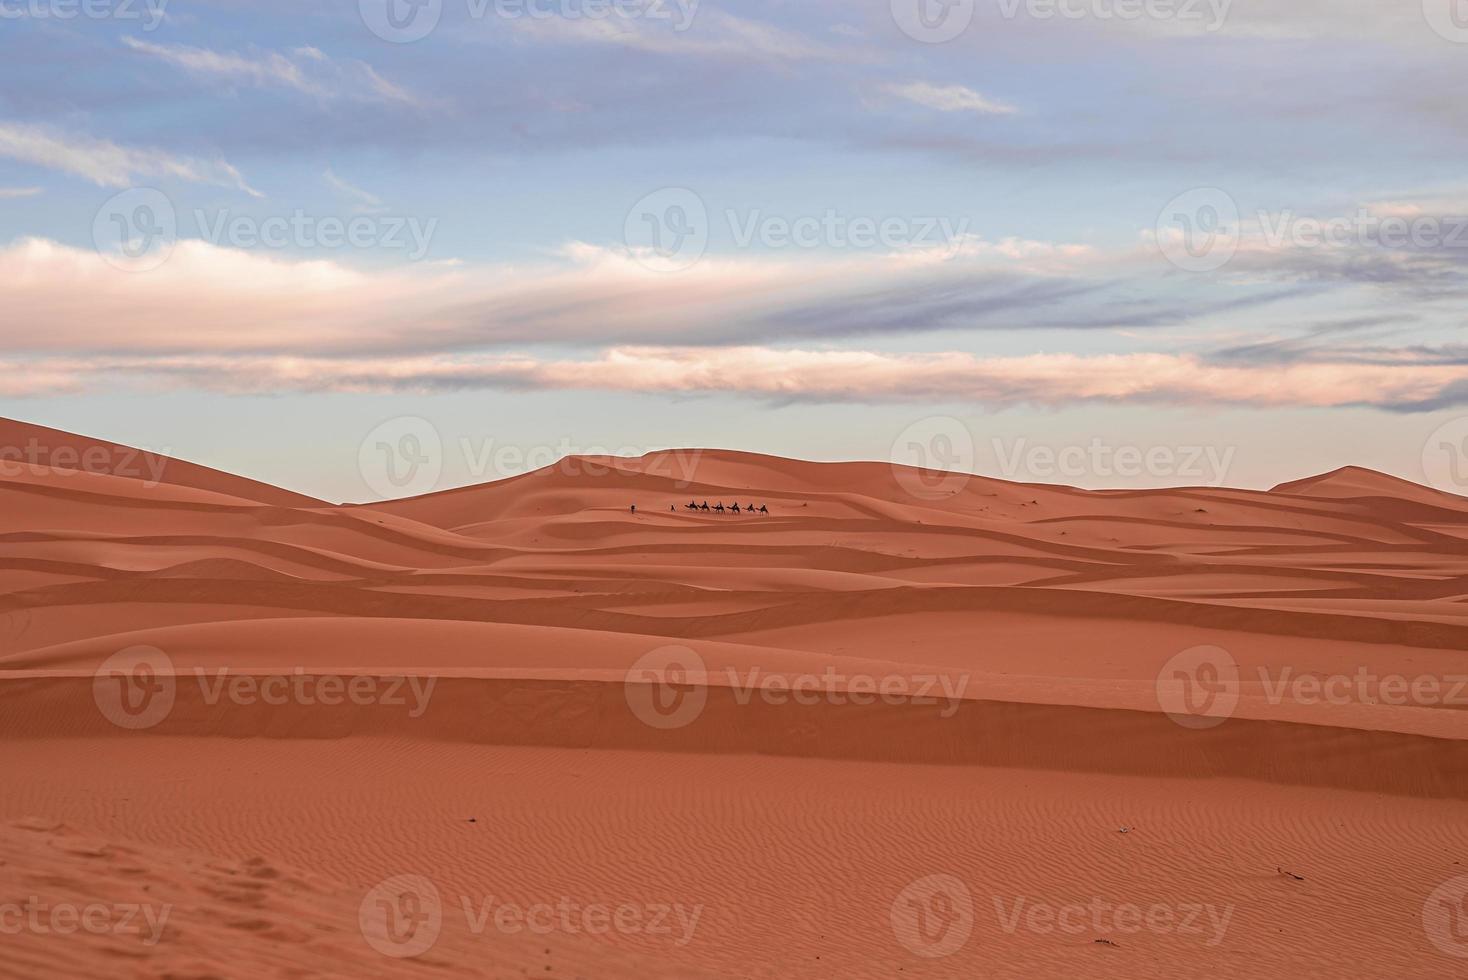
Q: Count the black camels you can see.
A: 6